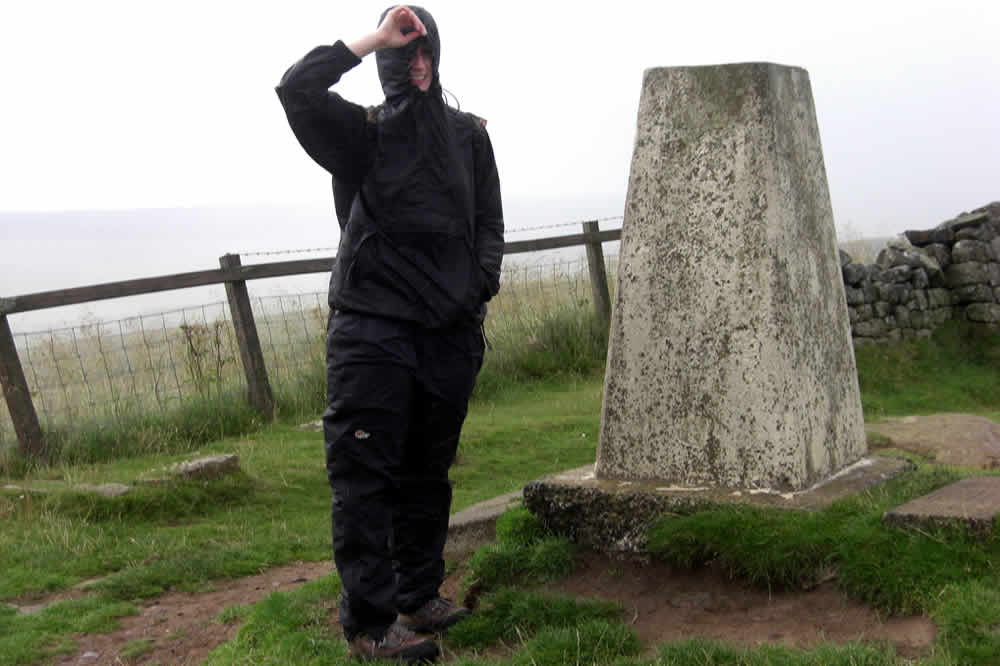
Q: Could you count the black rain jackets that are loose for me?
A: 1